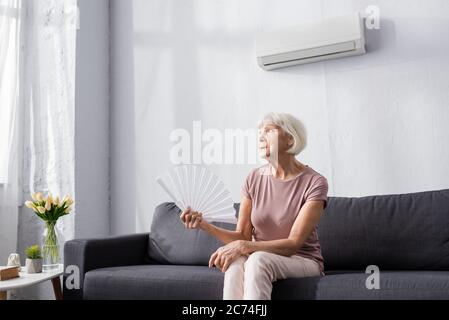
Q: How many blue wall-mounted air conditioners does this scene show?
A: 0